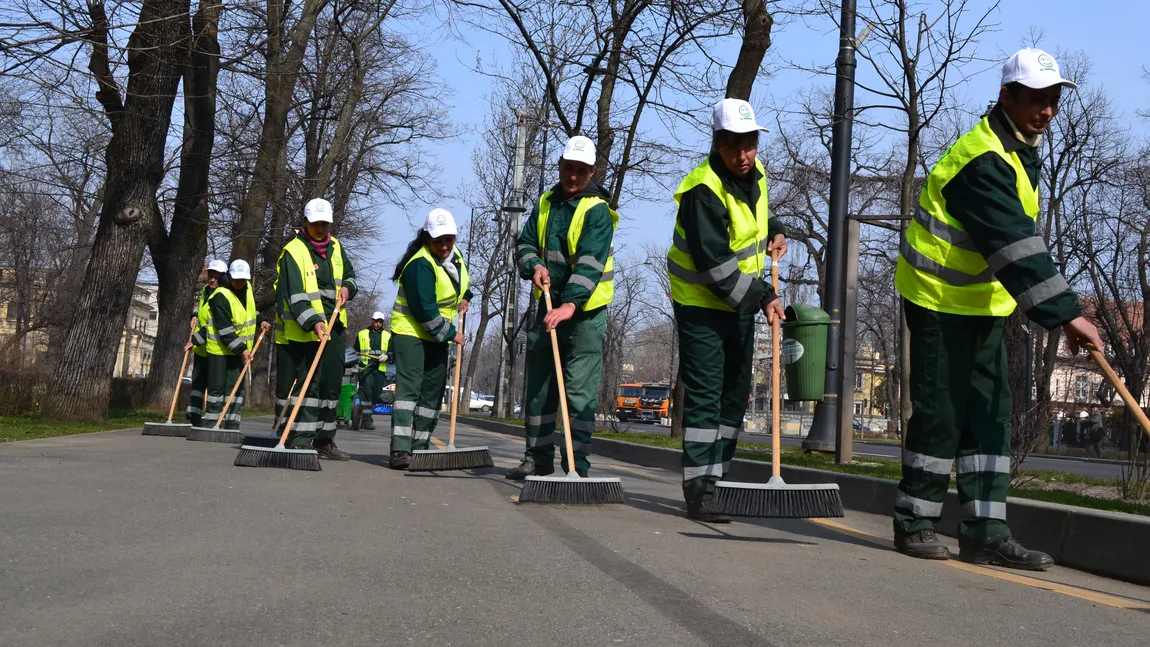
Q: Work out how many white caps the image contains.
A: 8